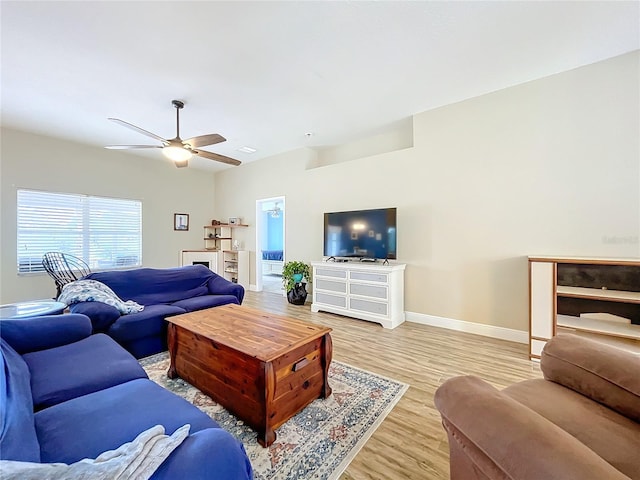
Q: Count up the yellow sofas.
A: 0